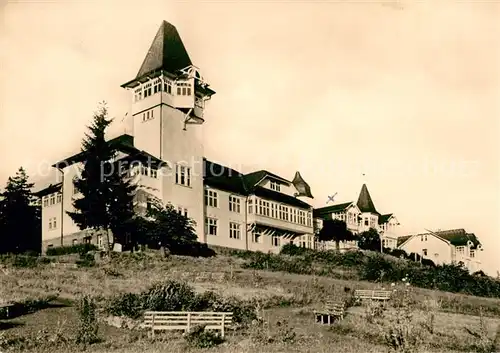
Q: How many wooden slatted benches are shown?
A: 3